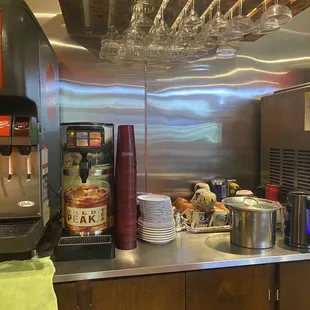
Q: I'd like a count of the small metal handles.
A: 2